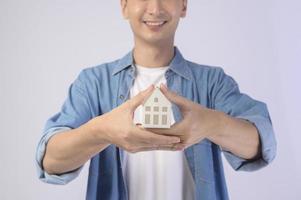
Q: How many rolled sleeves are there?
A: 2